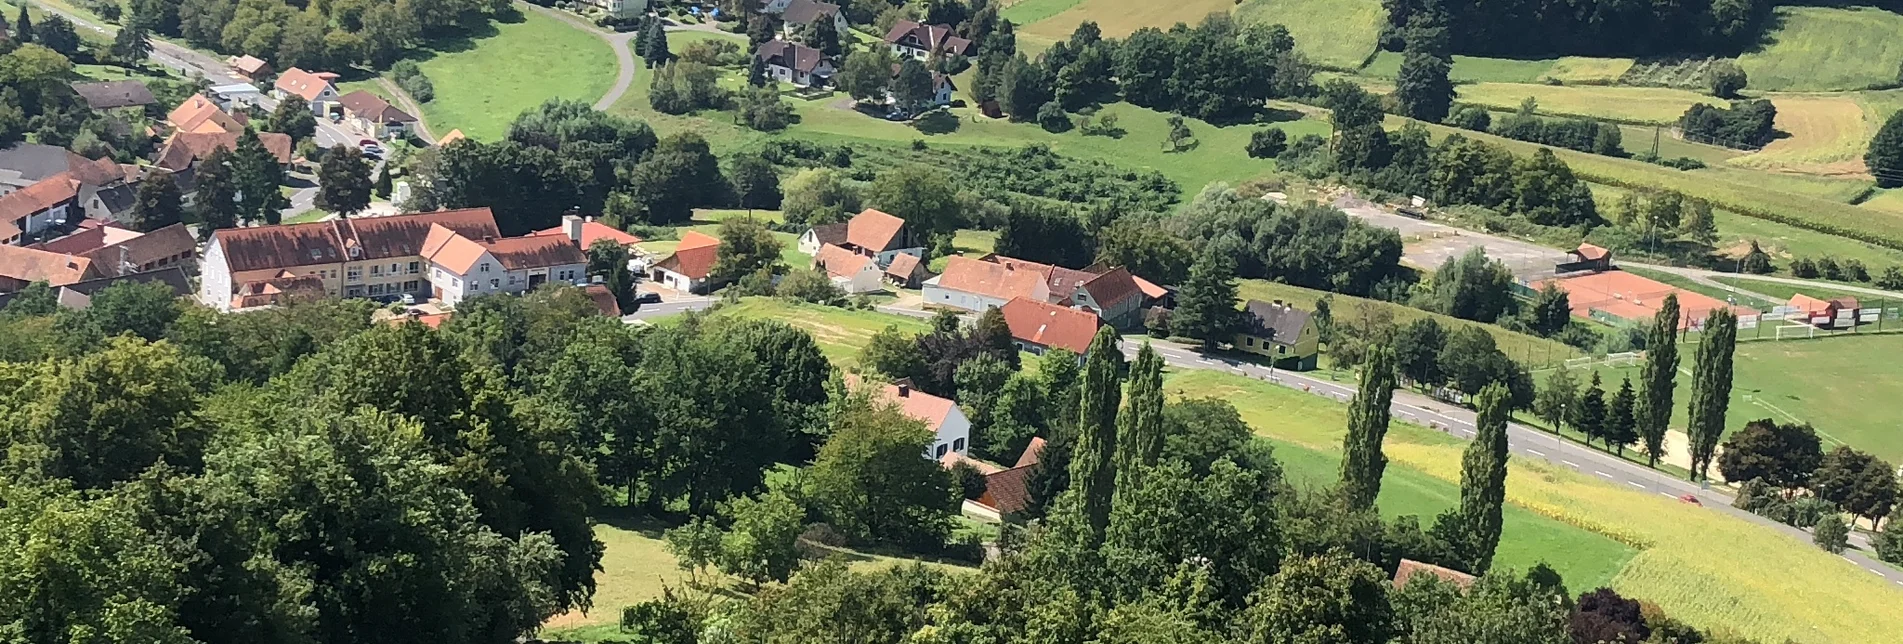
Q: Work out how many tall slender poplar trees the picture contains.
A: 6